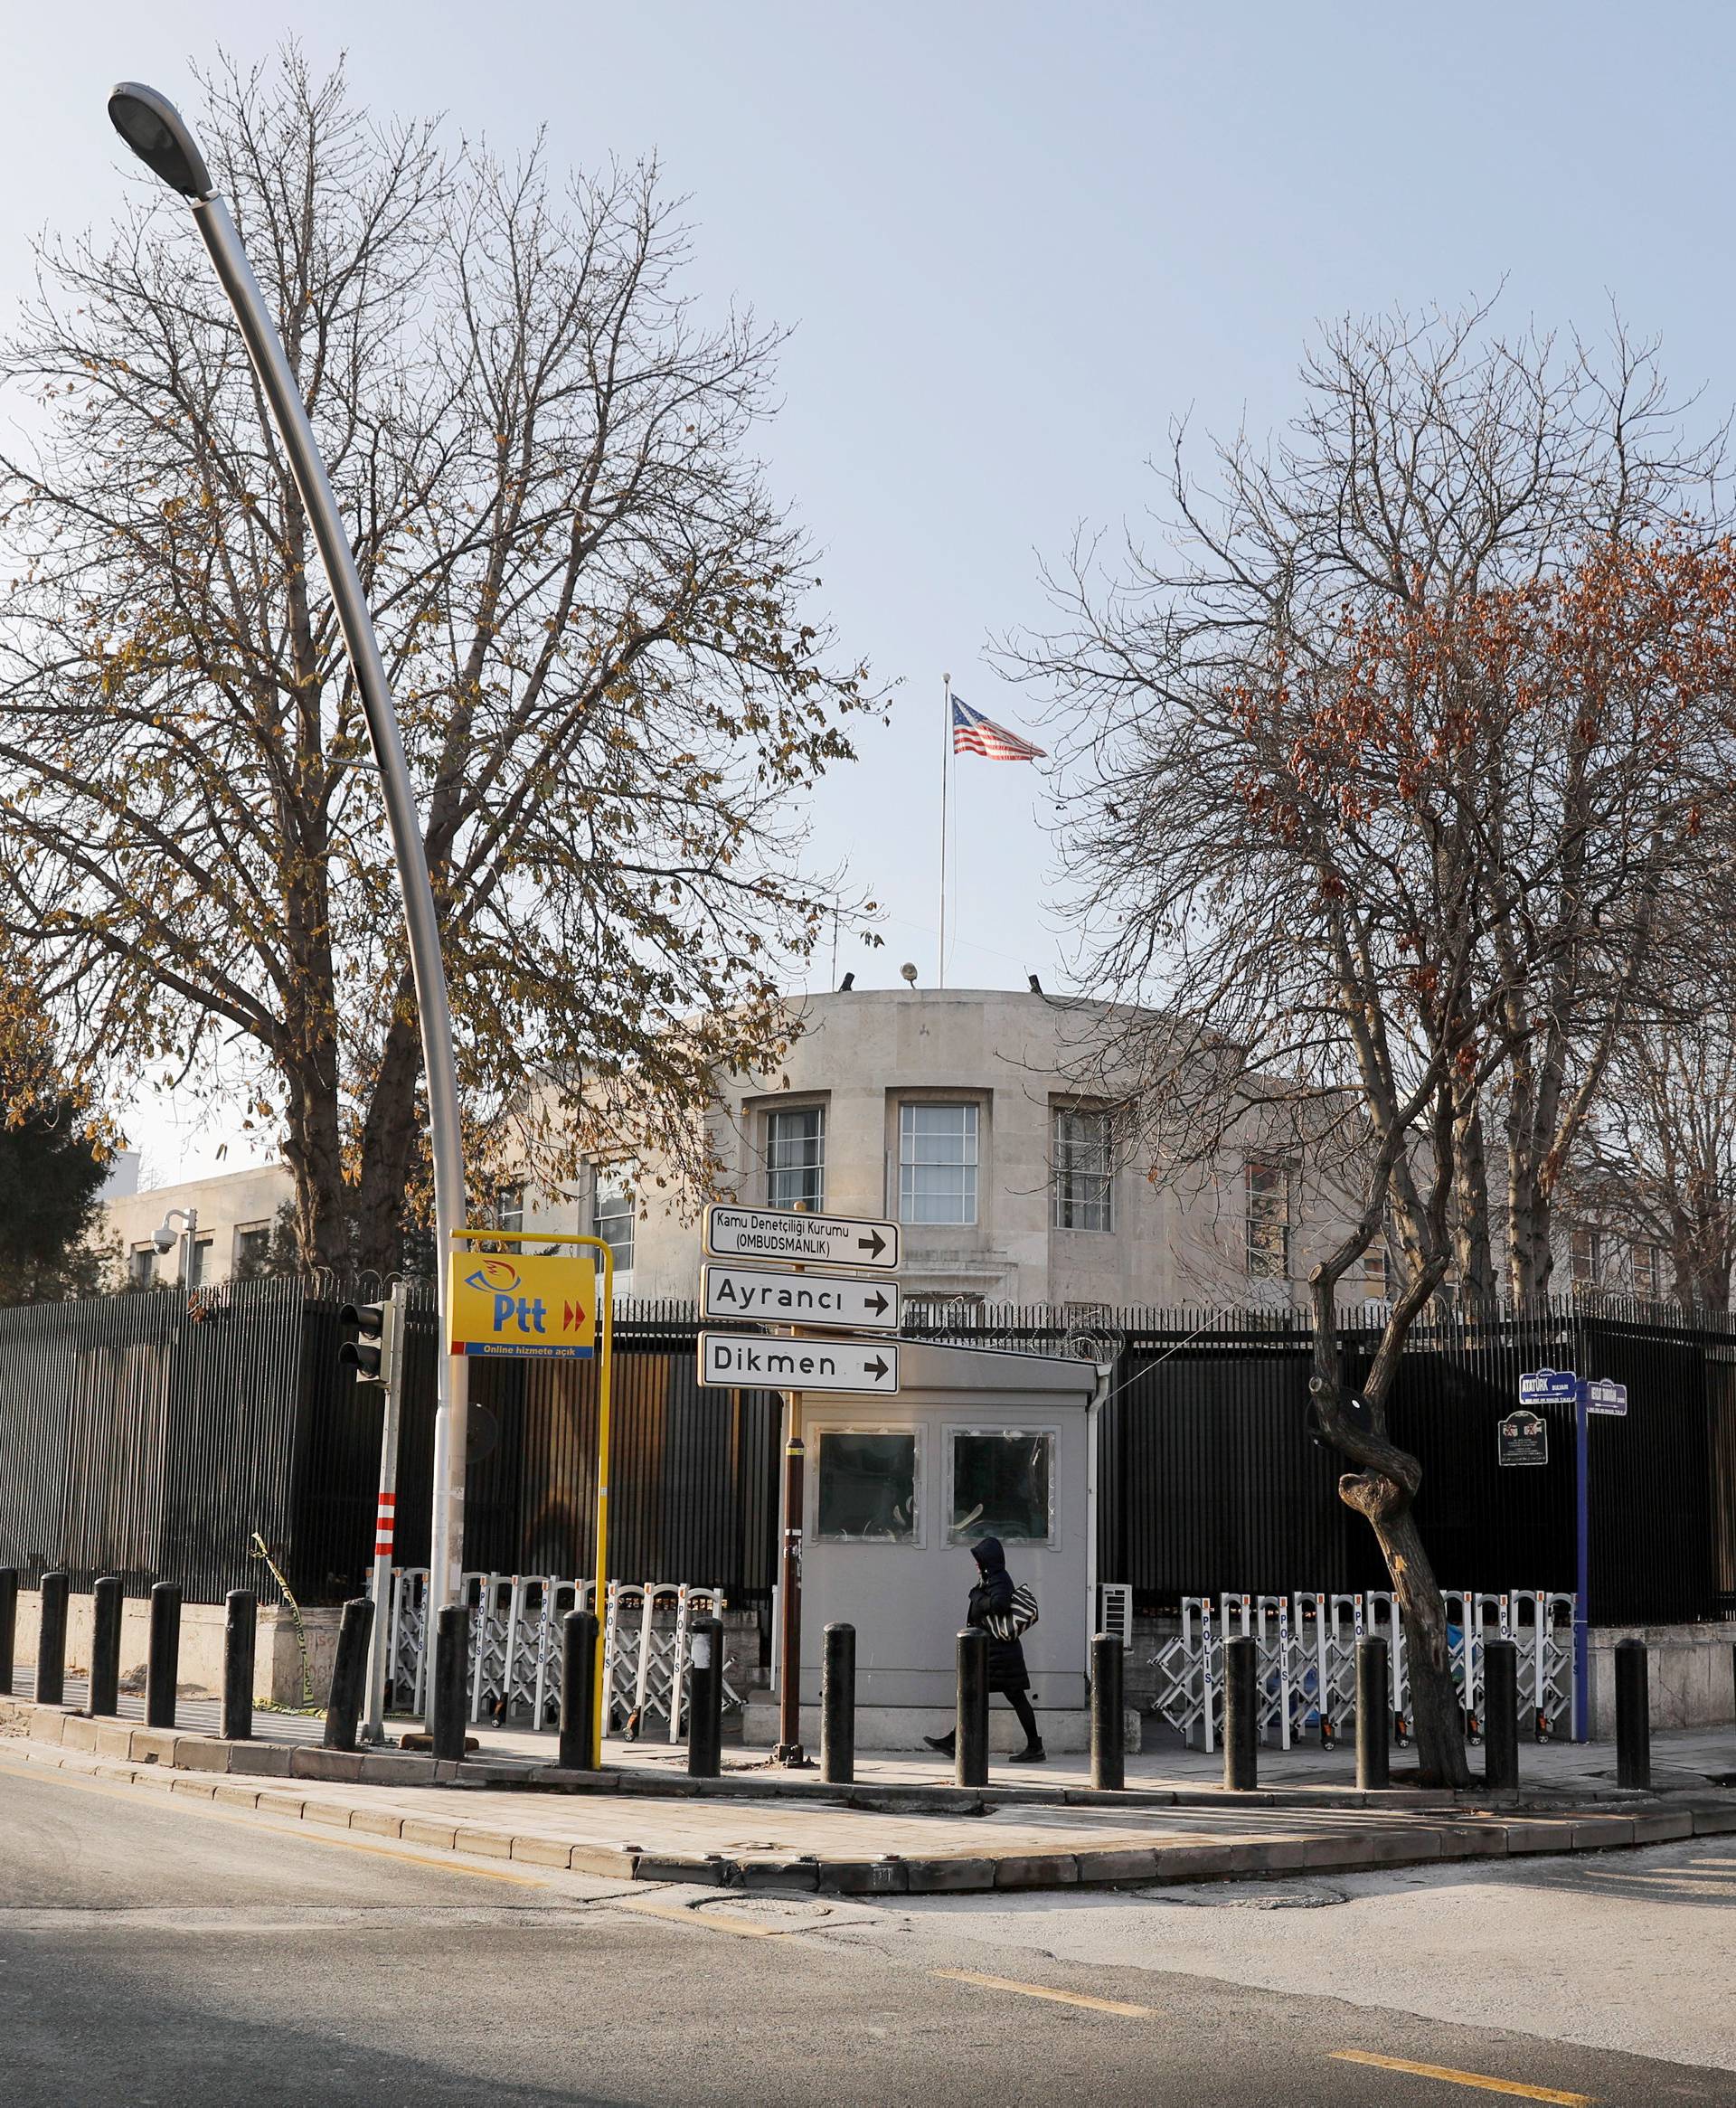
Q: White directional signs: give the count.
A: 3